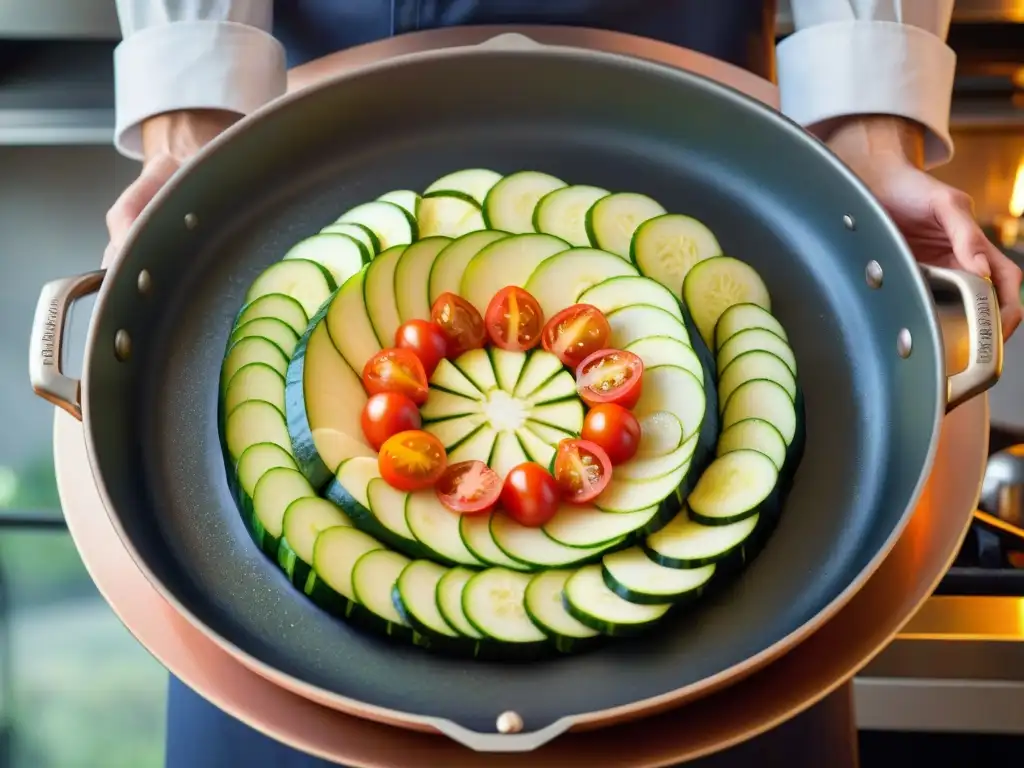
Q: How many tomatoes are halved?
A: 8